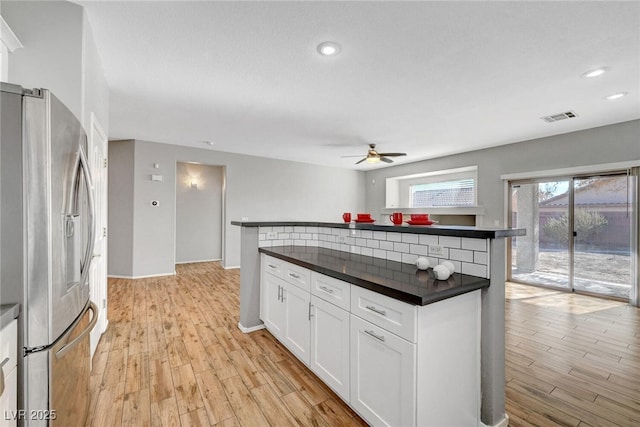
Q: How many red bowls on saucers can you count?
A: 2